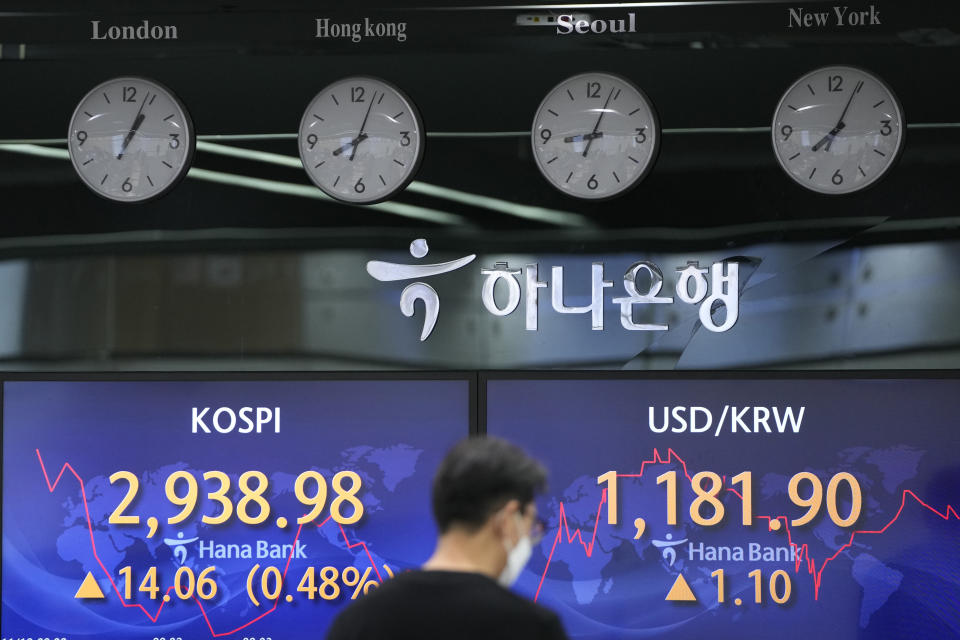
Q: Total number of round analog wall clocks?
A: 4